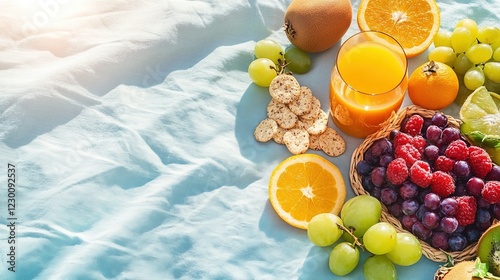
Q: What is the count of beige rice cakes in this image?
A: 11